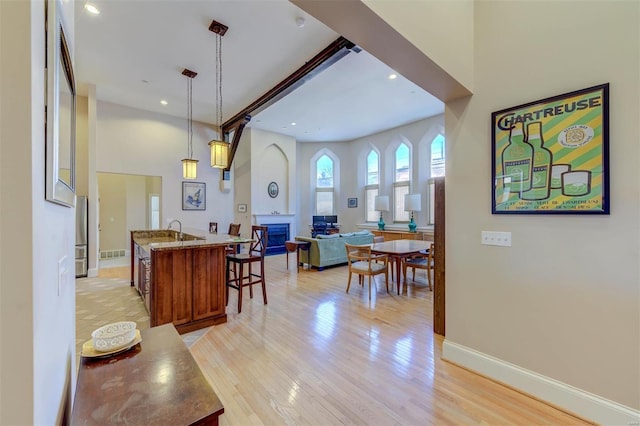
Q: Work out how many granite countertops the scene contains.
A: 1